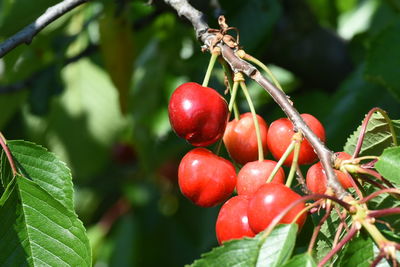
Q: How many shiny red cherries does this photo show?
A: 8